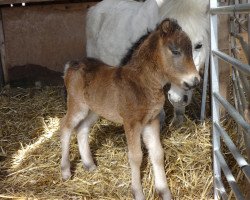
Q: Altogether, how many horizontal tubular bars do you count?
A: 6